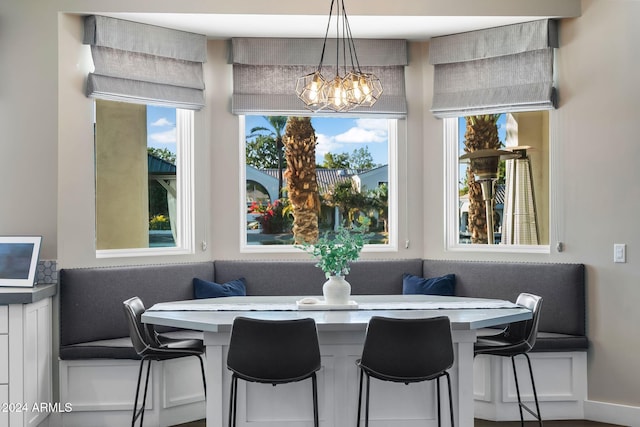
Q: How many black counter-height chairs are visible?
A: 4